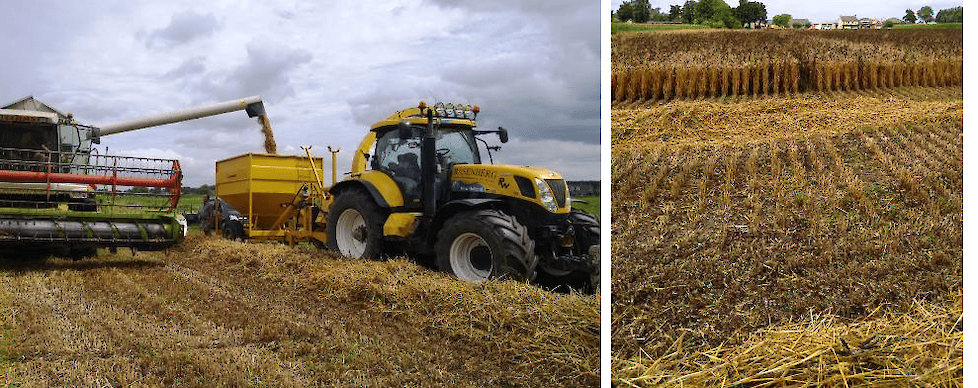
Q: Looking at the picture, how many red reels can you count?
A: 1